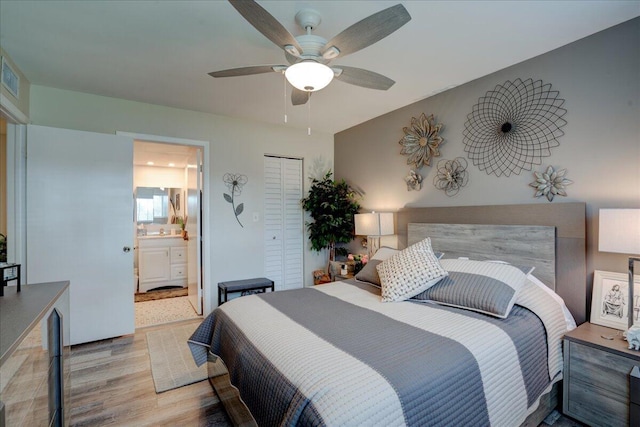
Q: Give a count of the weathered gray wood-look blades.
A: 5